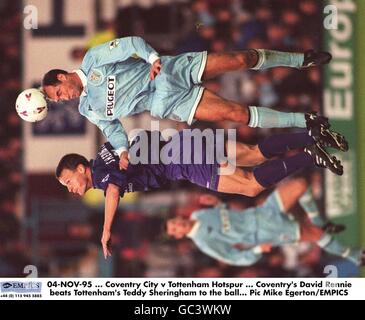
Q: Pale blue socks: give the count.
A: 4